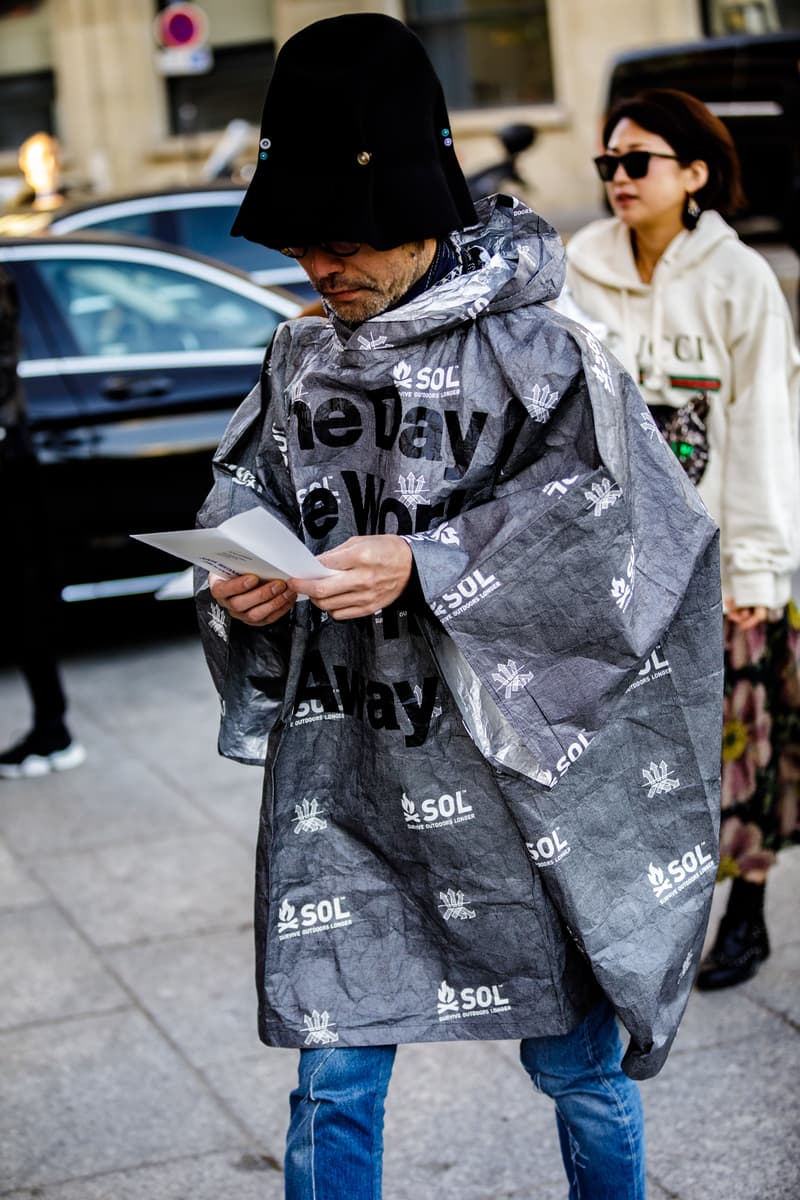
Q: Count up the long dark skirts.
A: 1